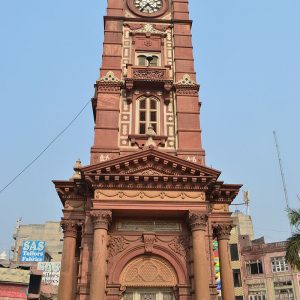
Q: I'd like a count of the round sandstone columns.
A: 4